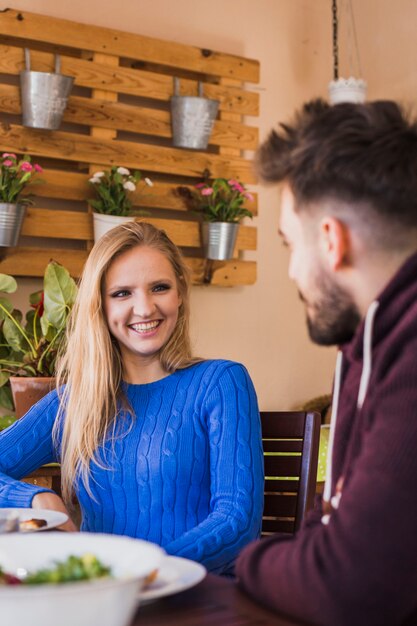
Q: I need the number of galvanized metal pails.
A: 4